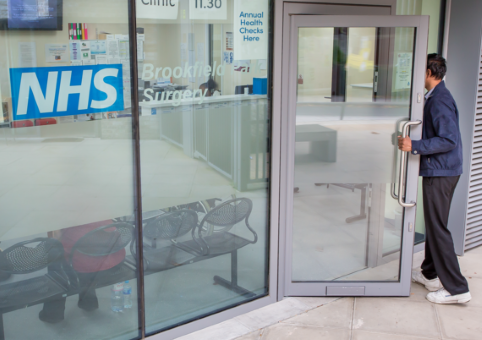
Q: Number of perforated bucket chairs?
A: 4